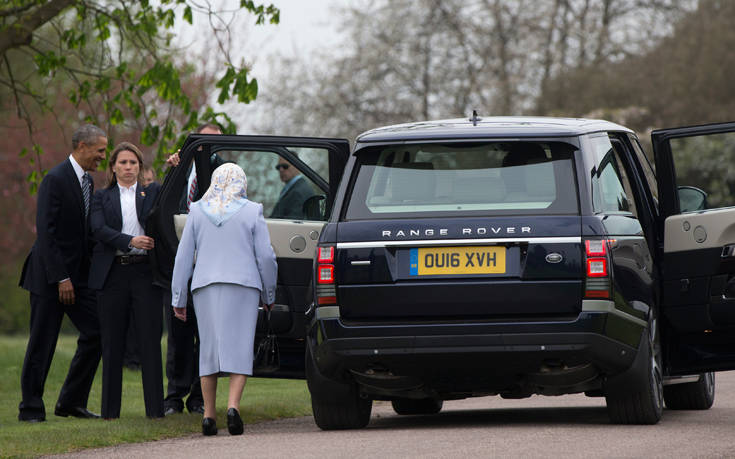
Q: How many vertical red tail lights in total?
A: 2